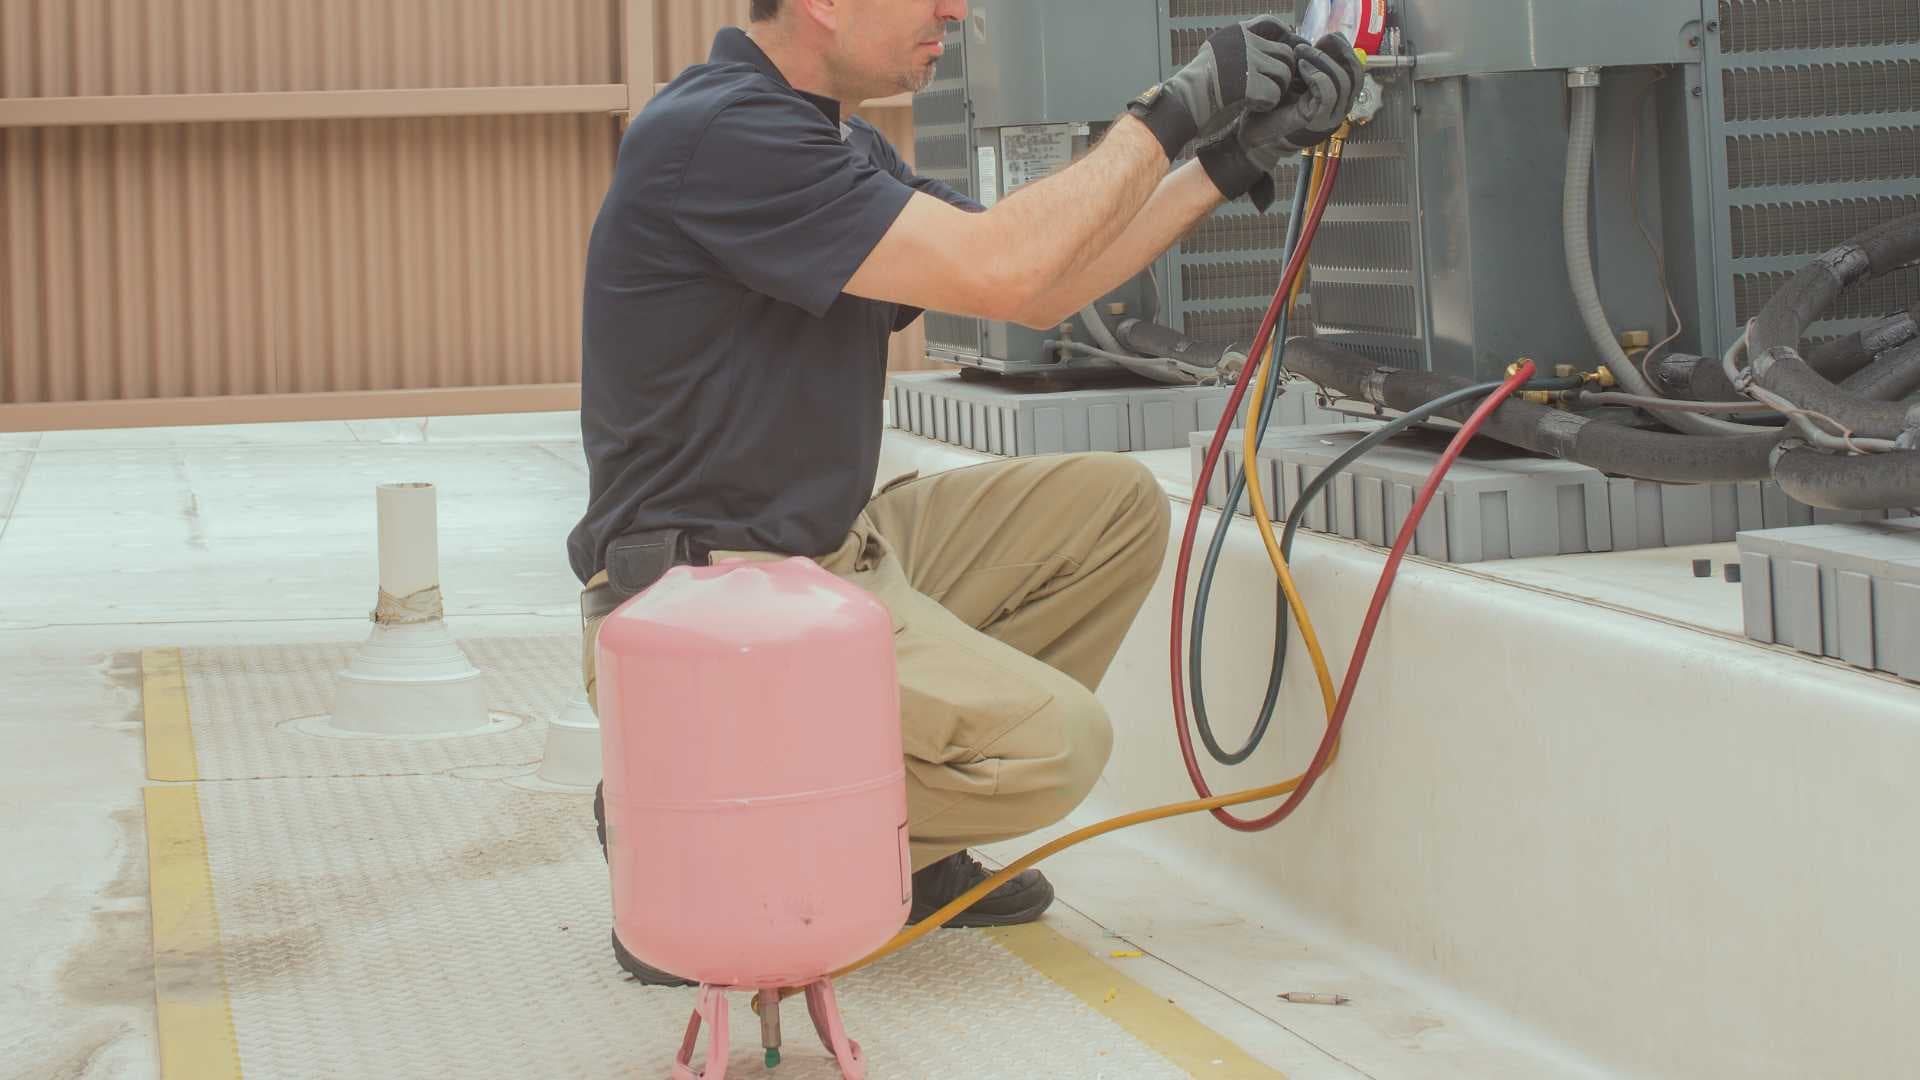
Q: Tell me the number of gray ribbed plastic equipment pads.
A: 3